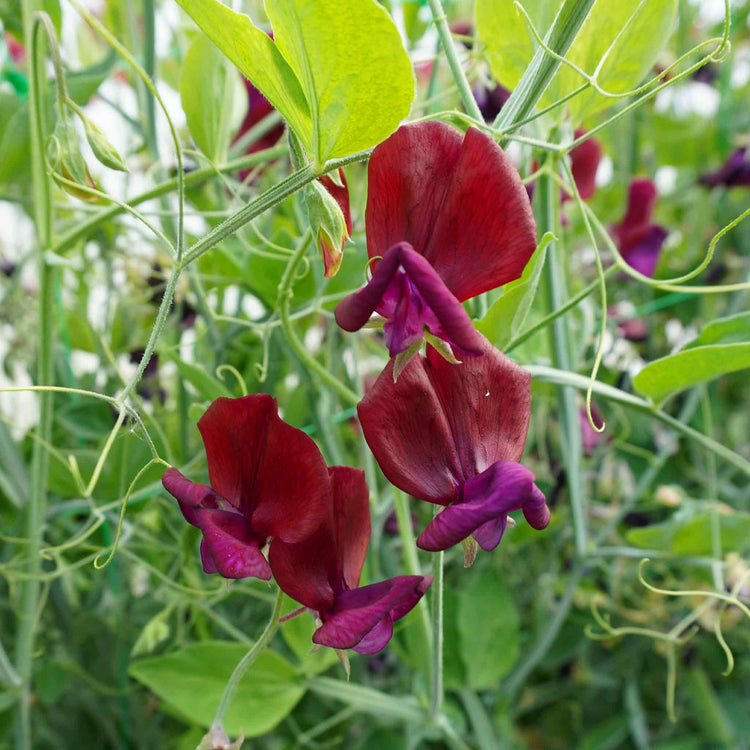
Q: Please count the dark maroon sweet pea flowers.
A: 4